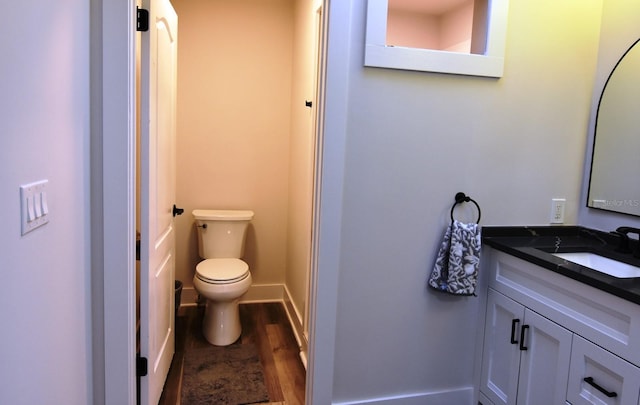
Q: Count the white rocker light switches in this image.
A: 3